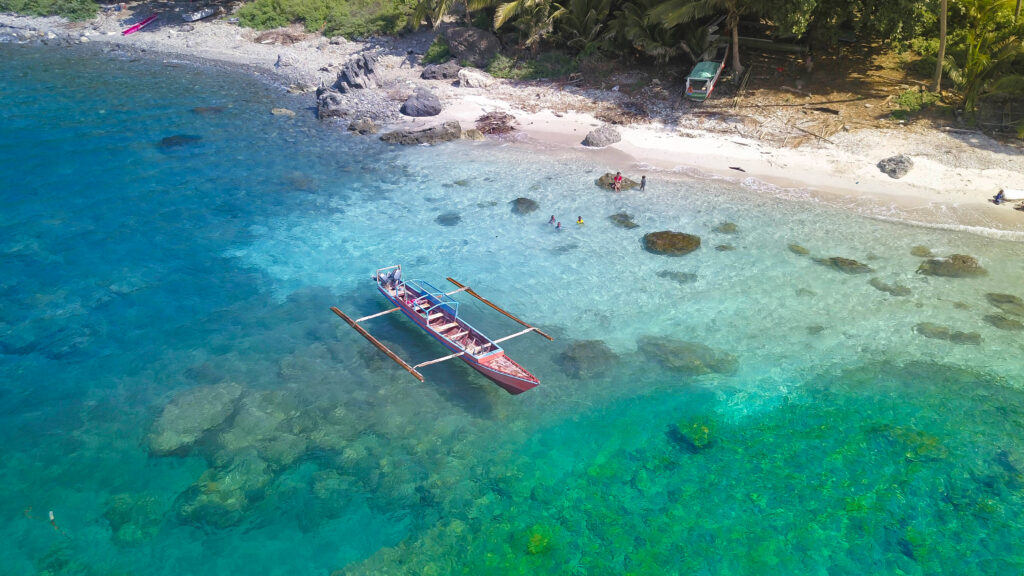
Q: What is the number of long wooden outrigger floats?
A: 2